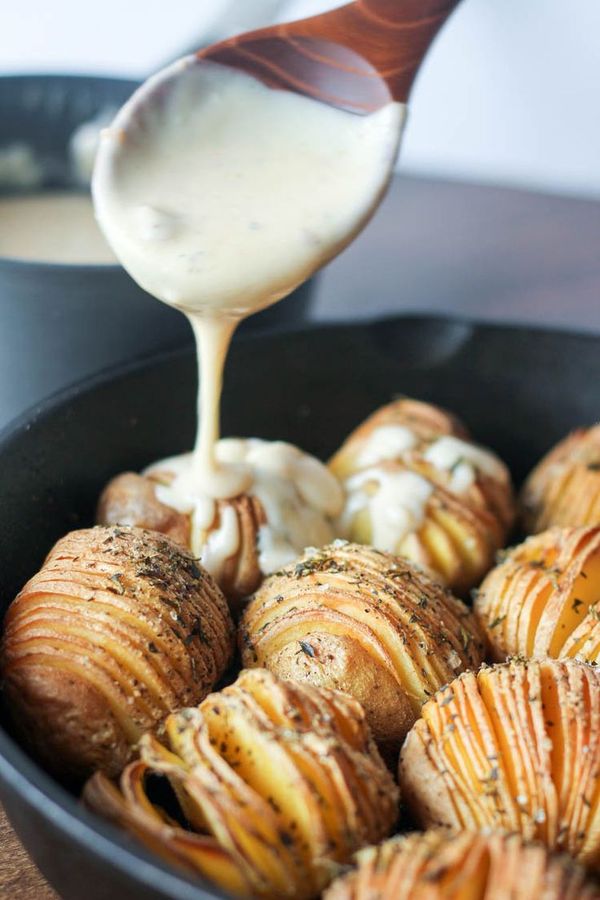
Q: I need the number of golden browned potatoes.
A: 9